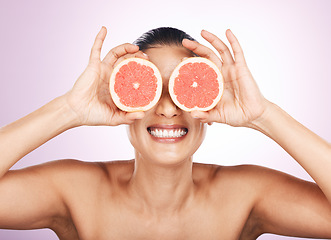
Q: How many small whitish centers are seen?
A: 2